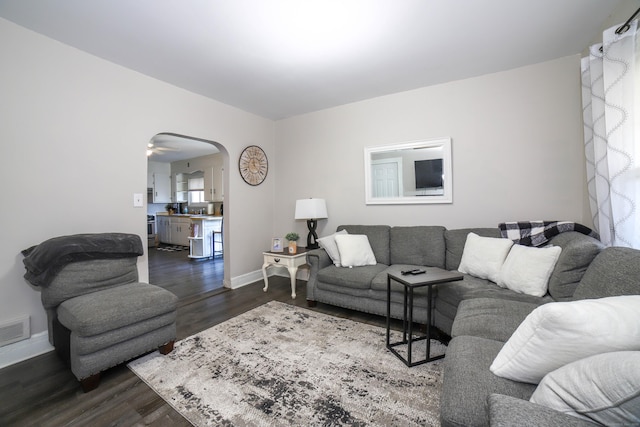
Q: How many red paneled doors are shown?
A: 0